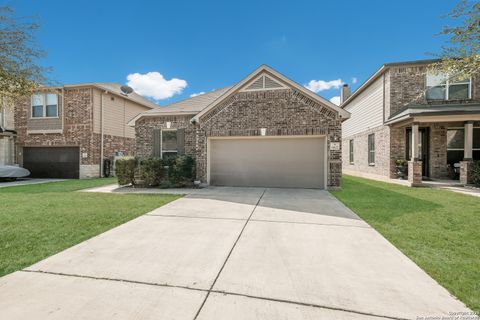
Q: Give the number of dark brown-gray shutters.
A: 2